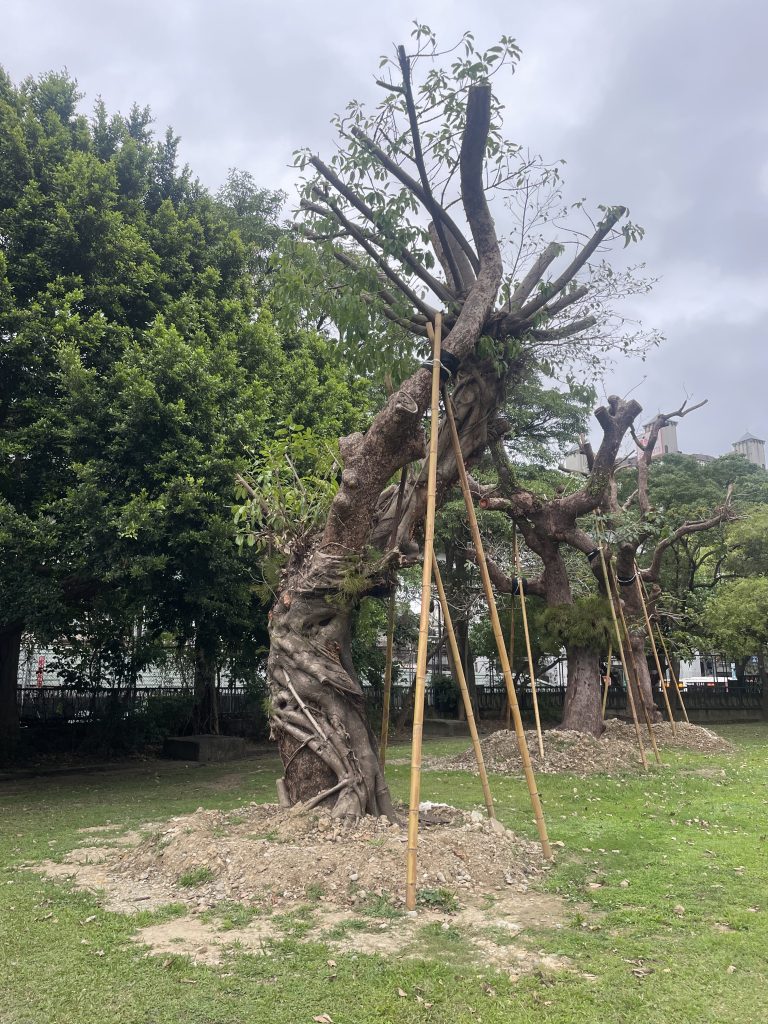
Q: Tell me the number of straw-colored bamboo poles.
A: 11